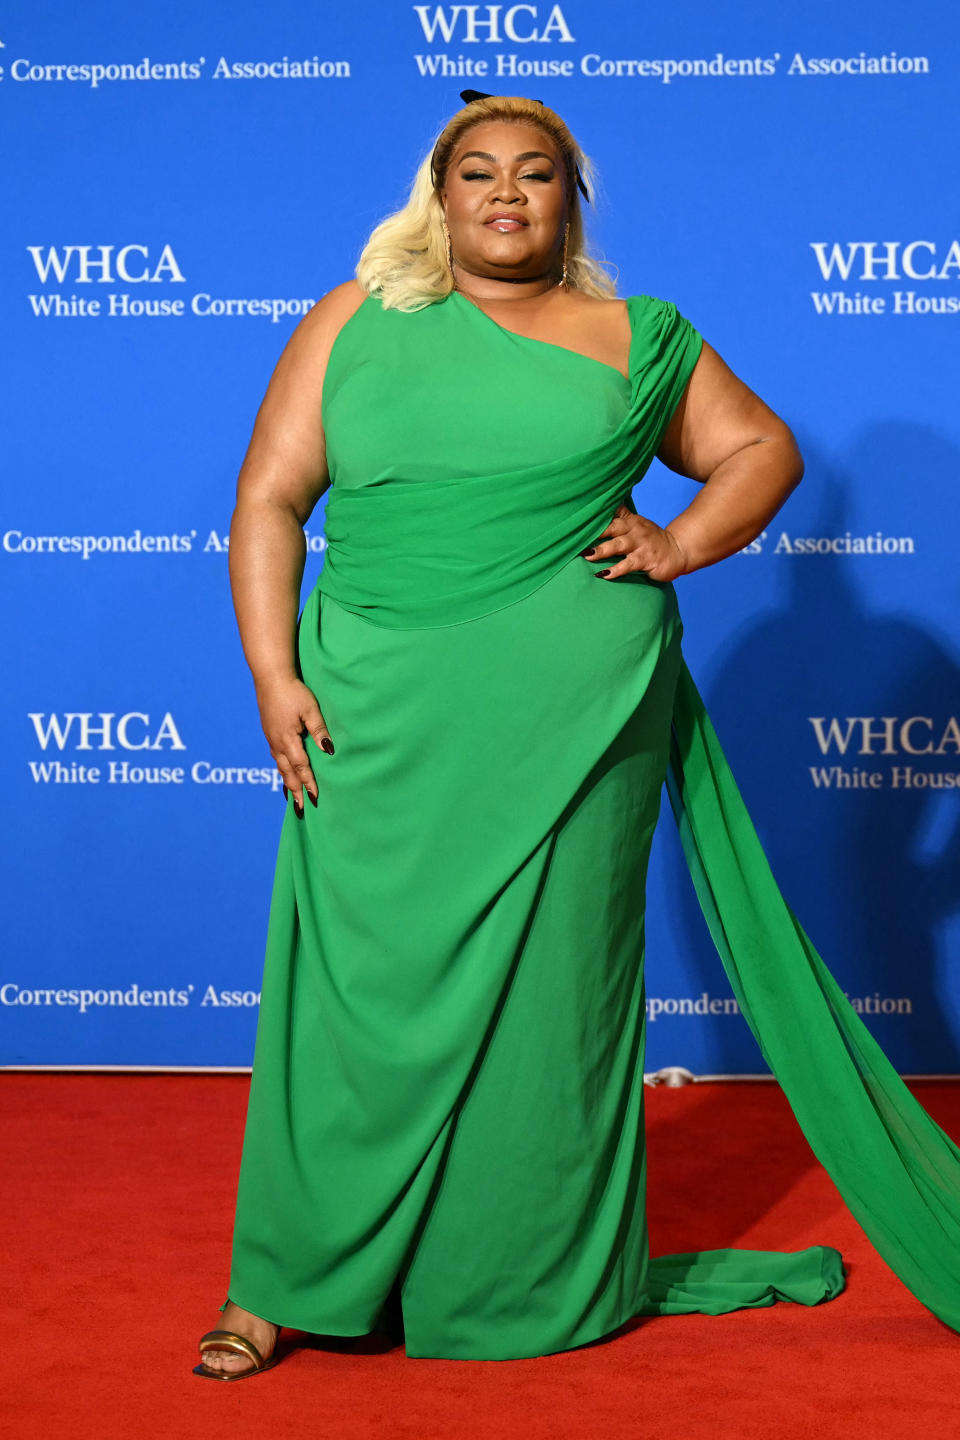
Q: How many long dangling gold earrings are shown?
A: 2